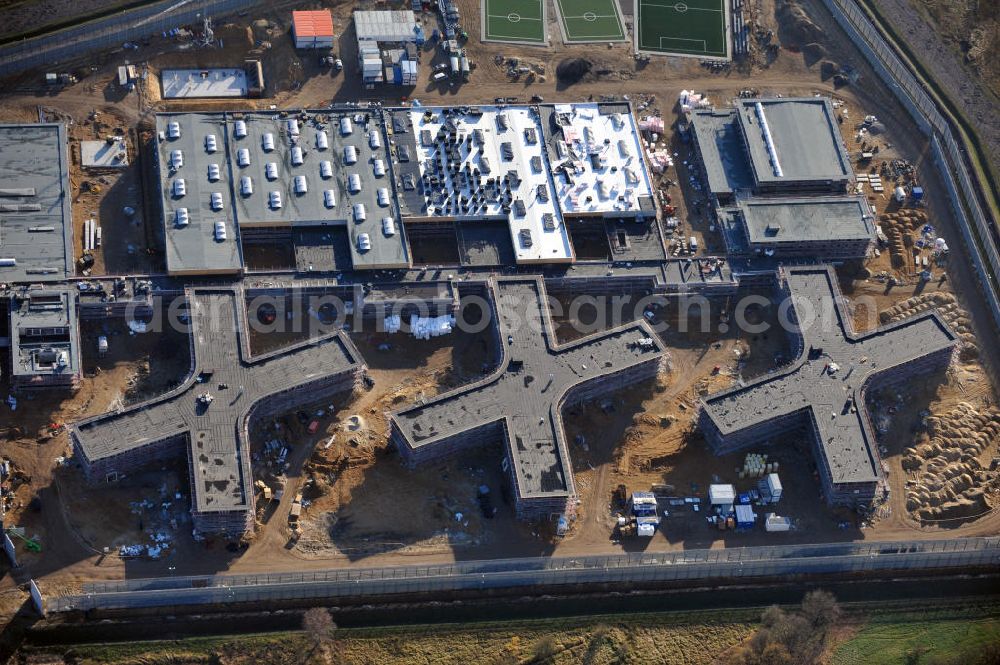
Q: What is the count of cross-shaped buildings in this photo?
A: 3